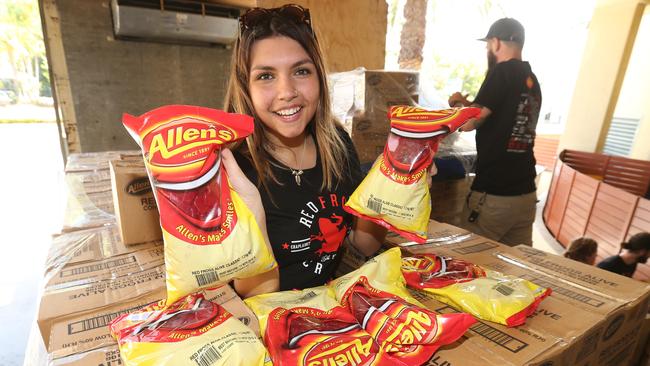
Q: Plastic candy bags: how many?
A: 6